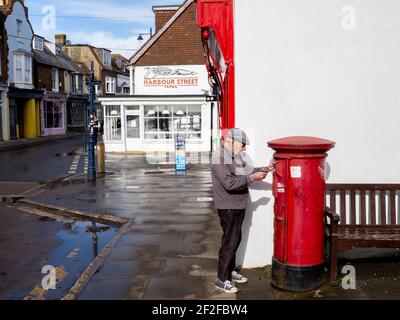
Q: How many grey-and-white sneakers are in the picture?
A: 2